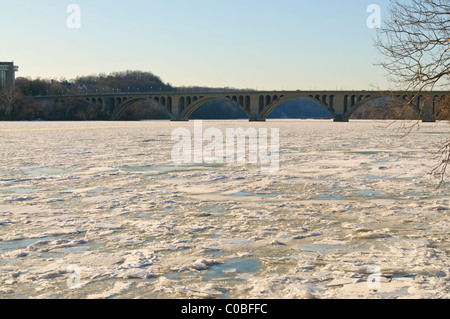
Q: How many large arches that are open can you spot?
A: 4